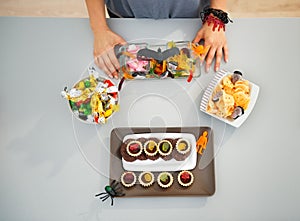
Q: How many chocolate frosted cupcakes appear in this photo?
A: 8